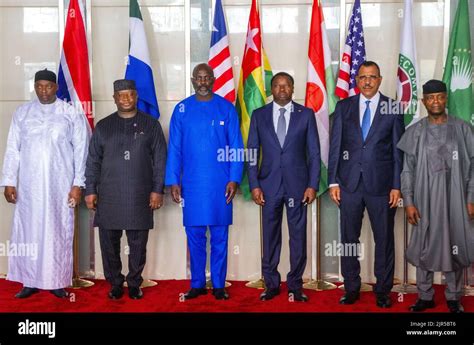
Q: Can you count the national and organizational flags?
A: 8